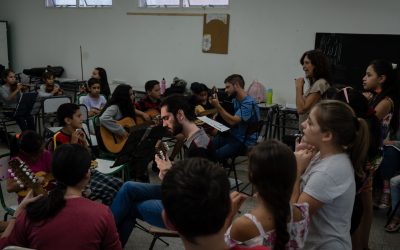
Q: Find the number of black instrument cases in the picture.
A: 1